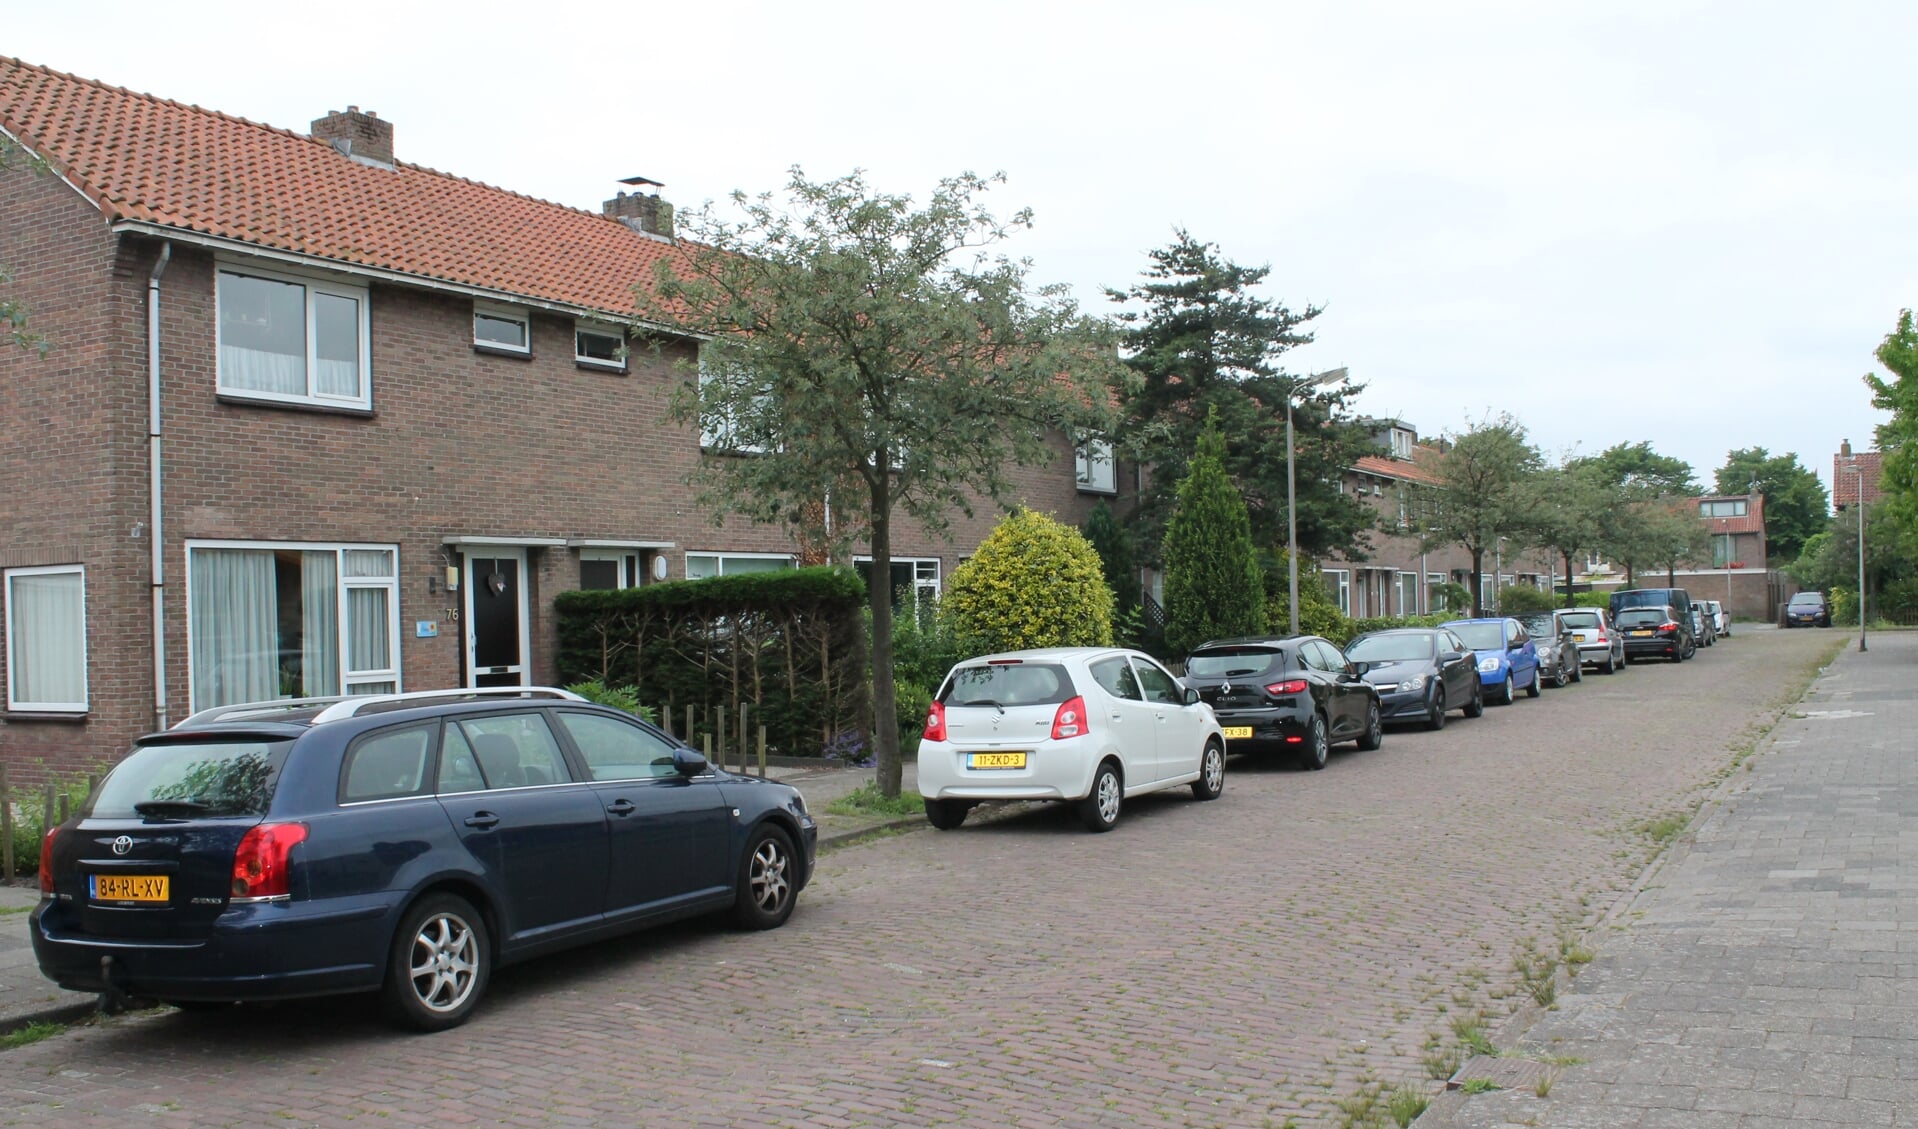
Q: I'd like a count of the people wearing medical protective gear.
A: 0